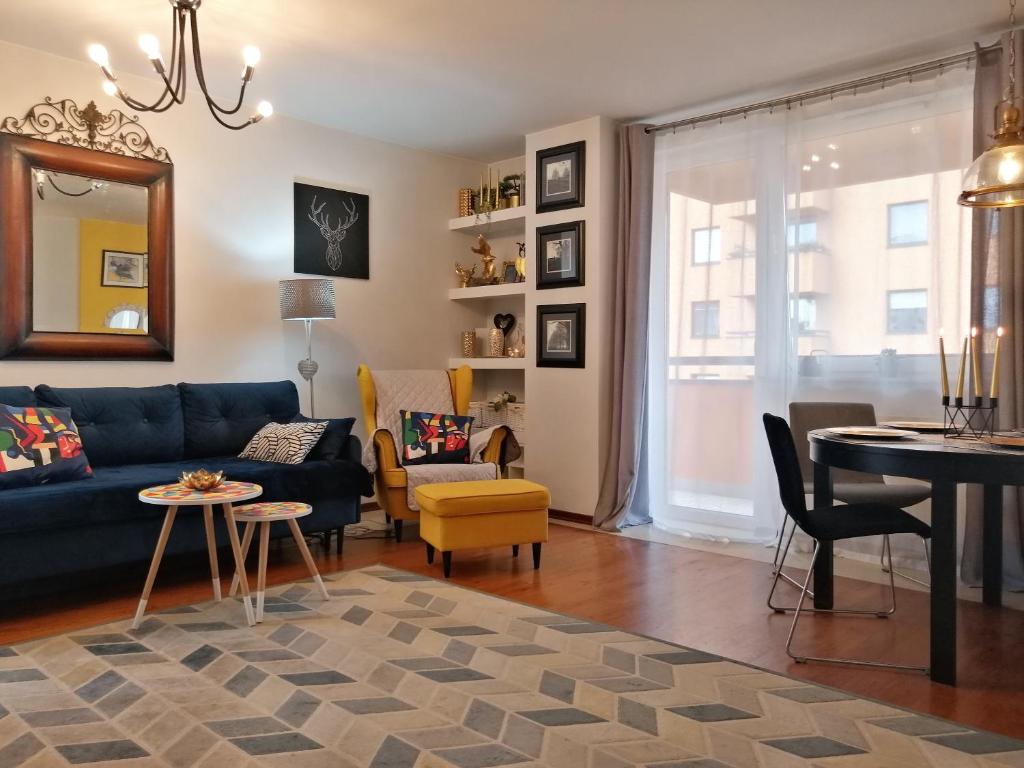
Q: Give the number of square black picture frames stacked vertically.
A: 3